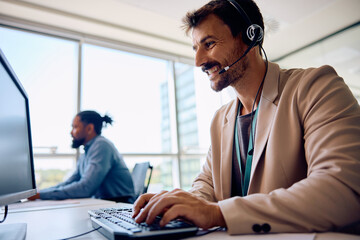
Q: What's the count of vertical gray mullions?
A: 2